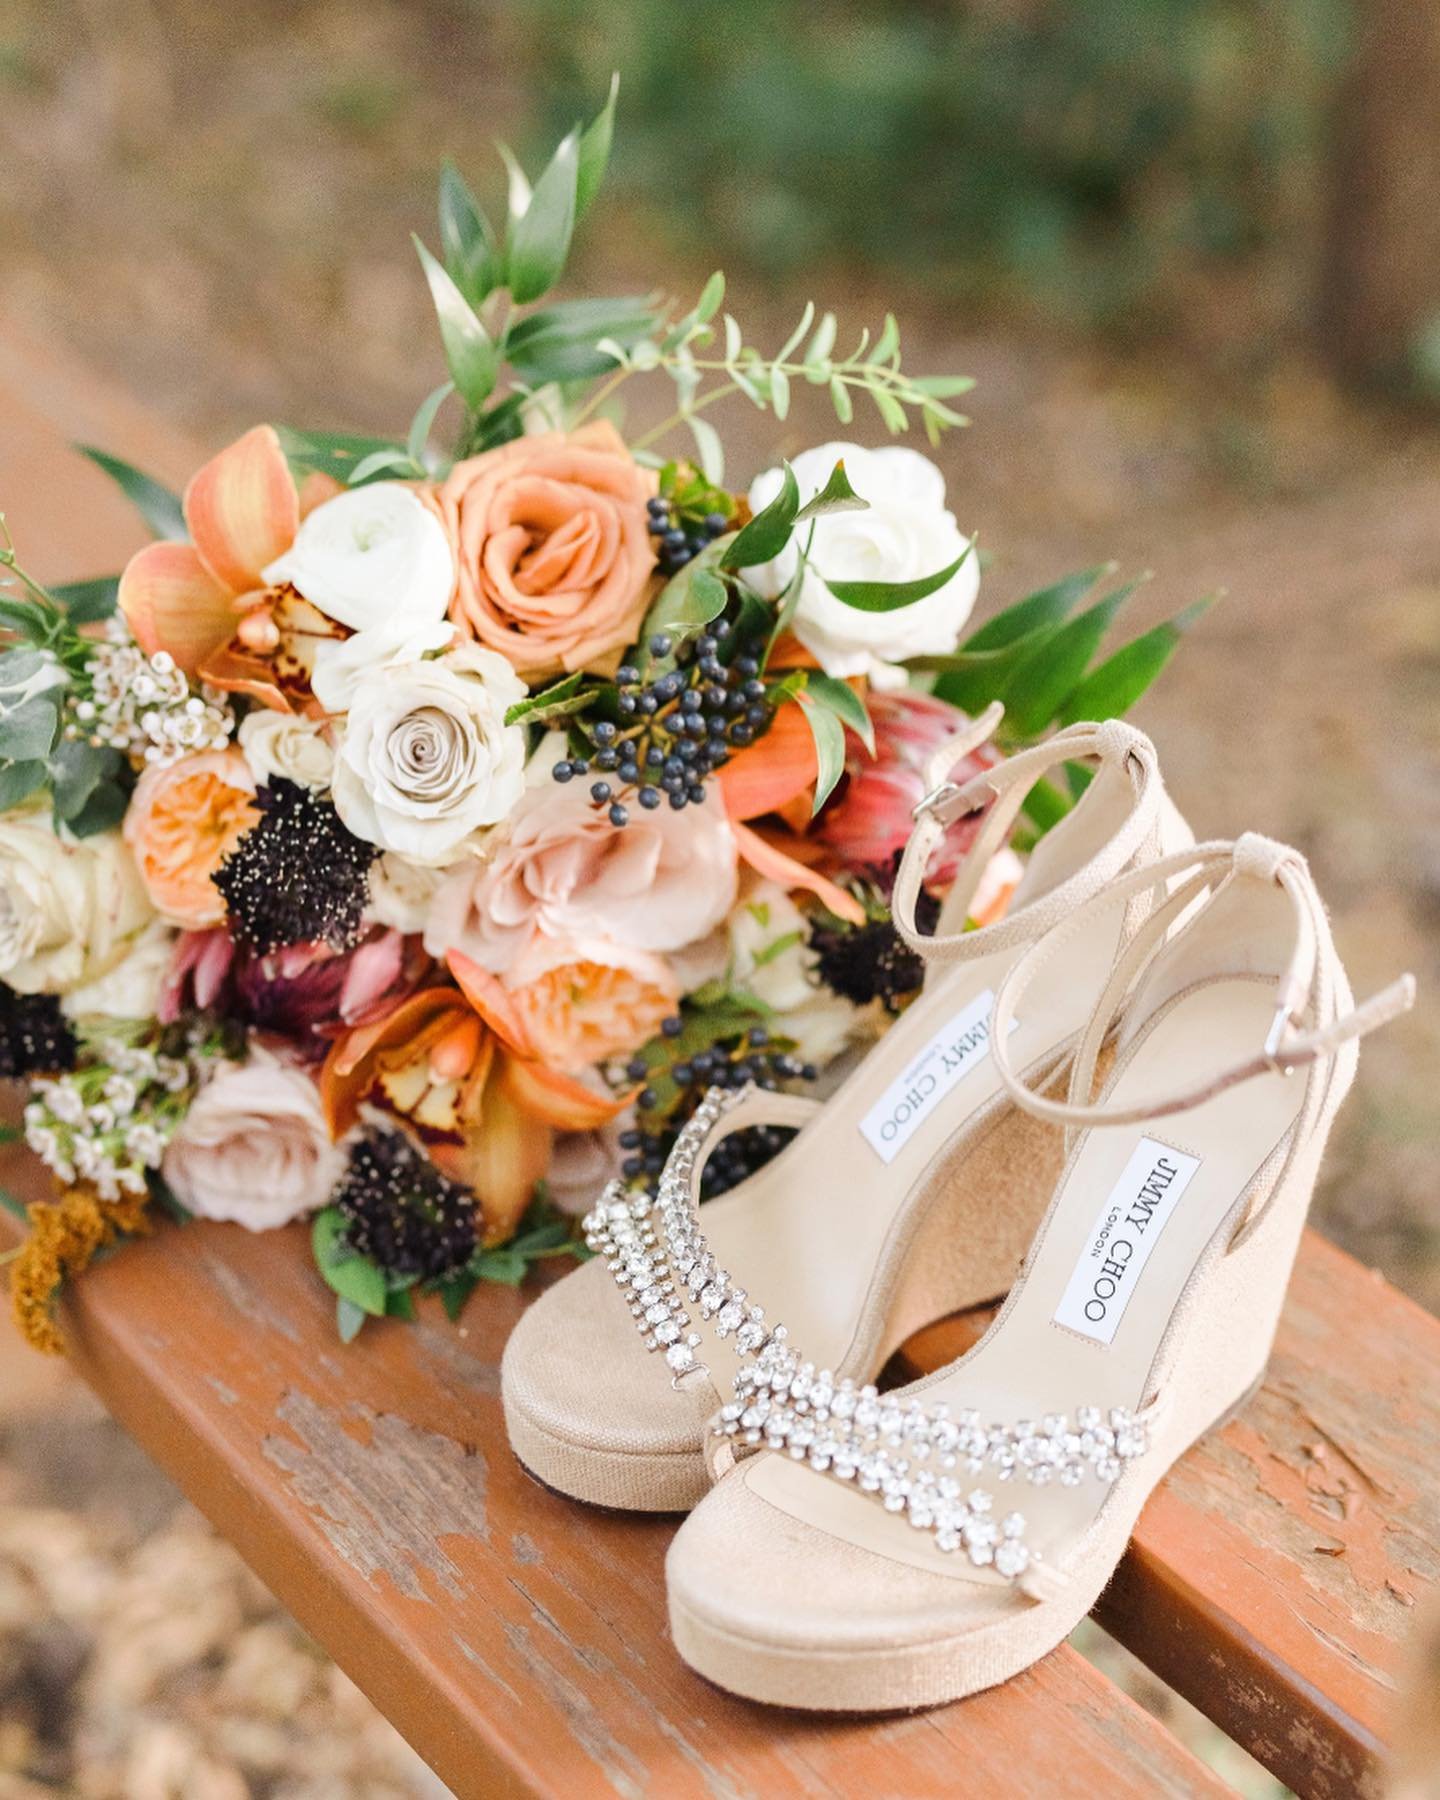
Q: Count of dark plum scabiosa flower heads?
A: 4